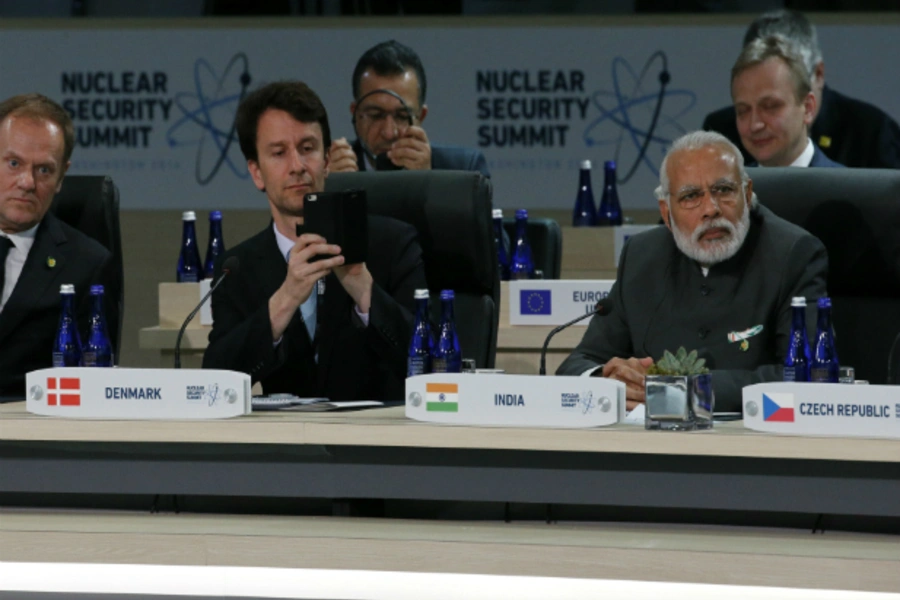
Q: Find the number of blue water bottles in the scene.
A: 12